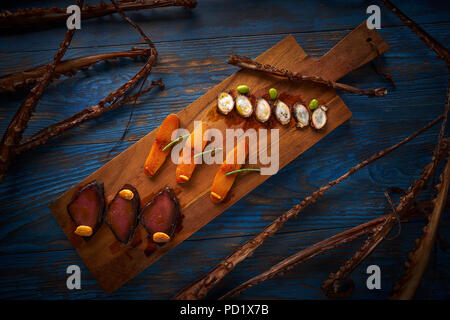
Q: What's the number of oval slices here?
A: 6